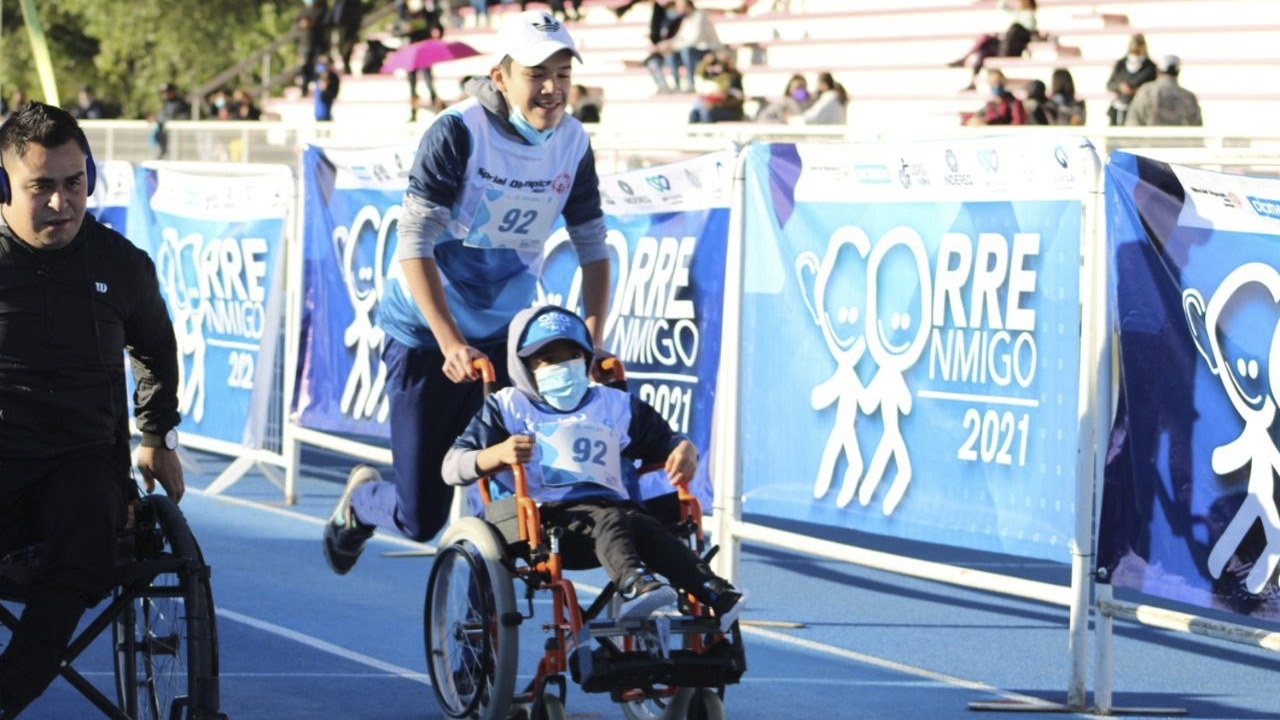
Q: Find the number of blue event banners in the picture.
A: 6